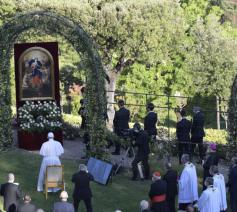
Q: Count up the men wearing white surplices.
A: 3